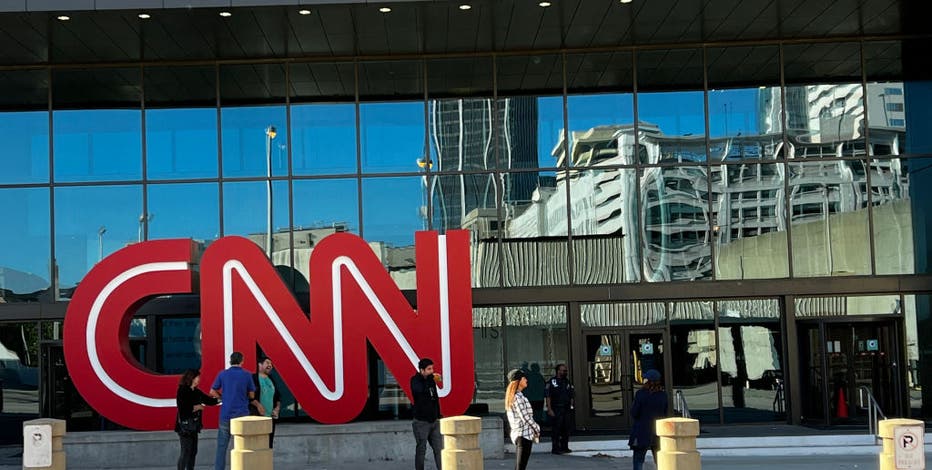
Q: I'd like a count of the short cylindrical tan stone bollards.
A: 5